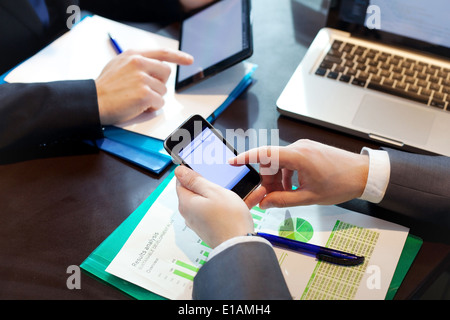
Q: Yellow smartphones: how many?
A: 0